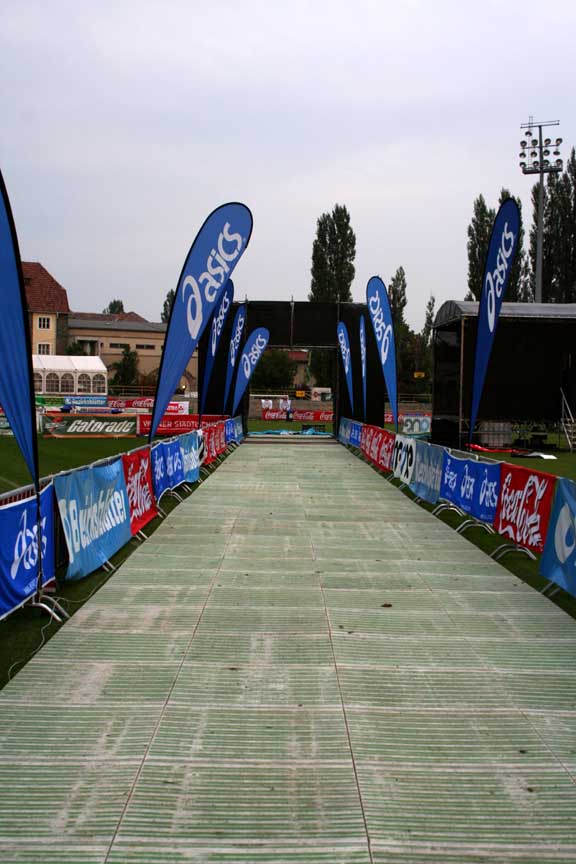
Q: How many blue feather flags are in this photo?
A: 9